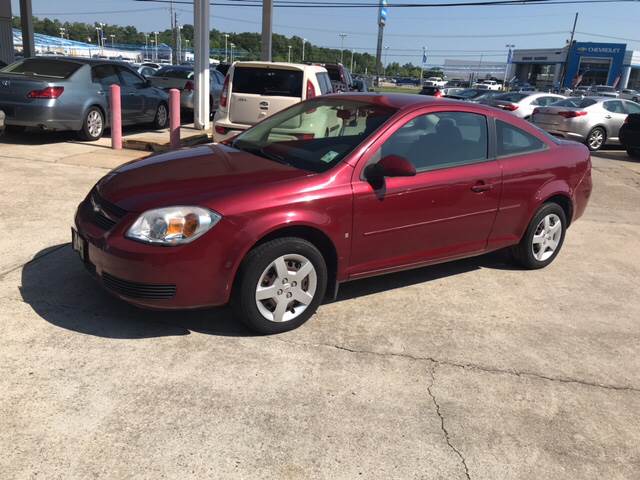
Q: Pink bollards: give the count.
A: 2